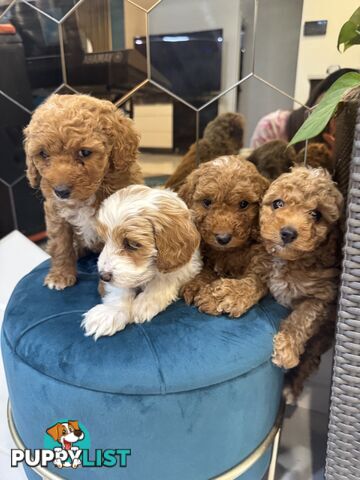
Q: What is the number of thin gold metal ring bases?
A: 1